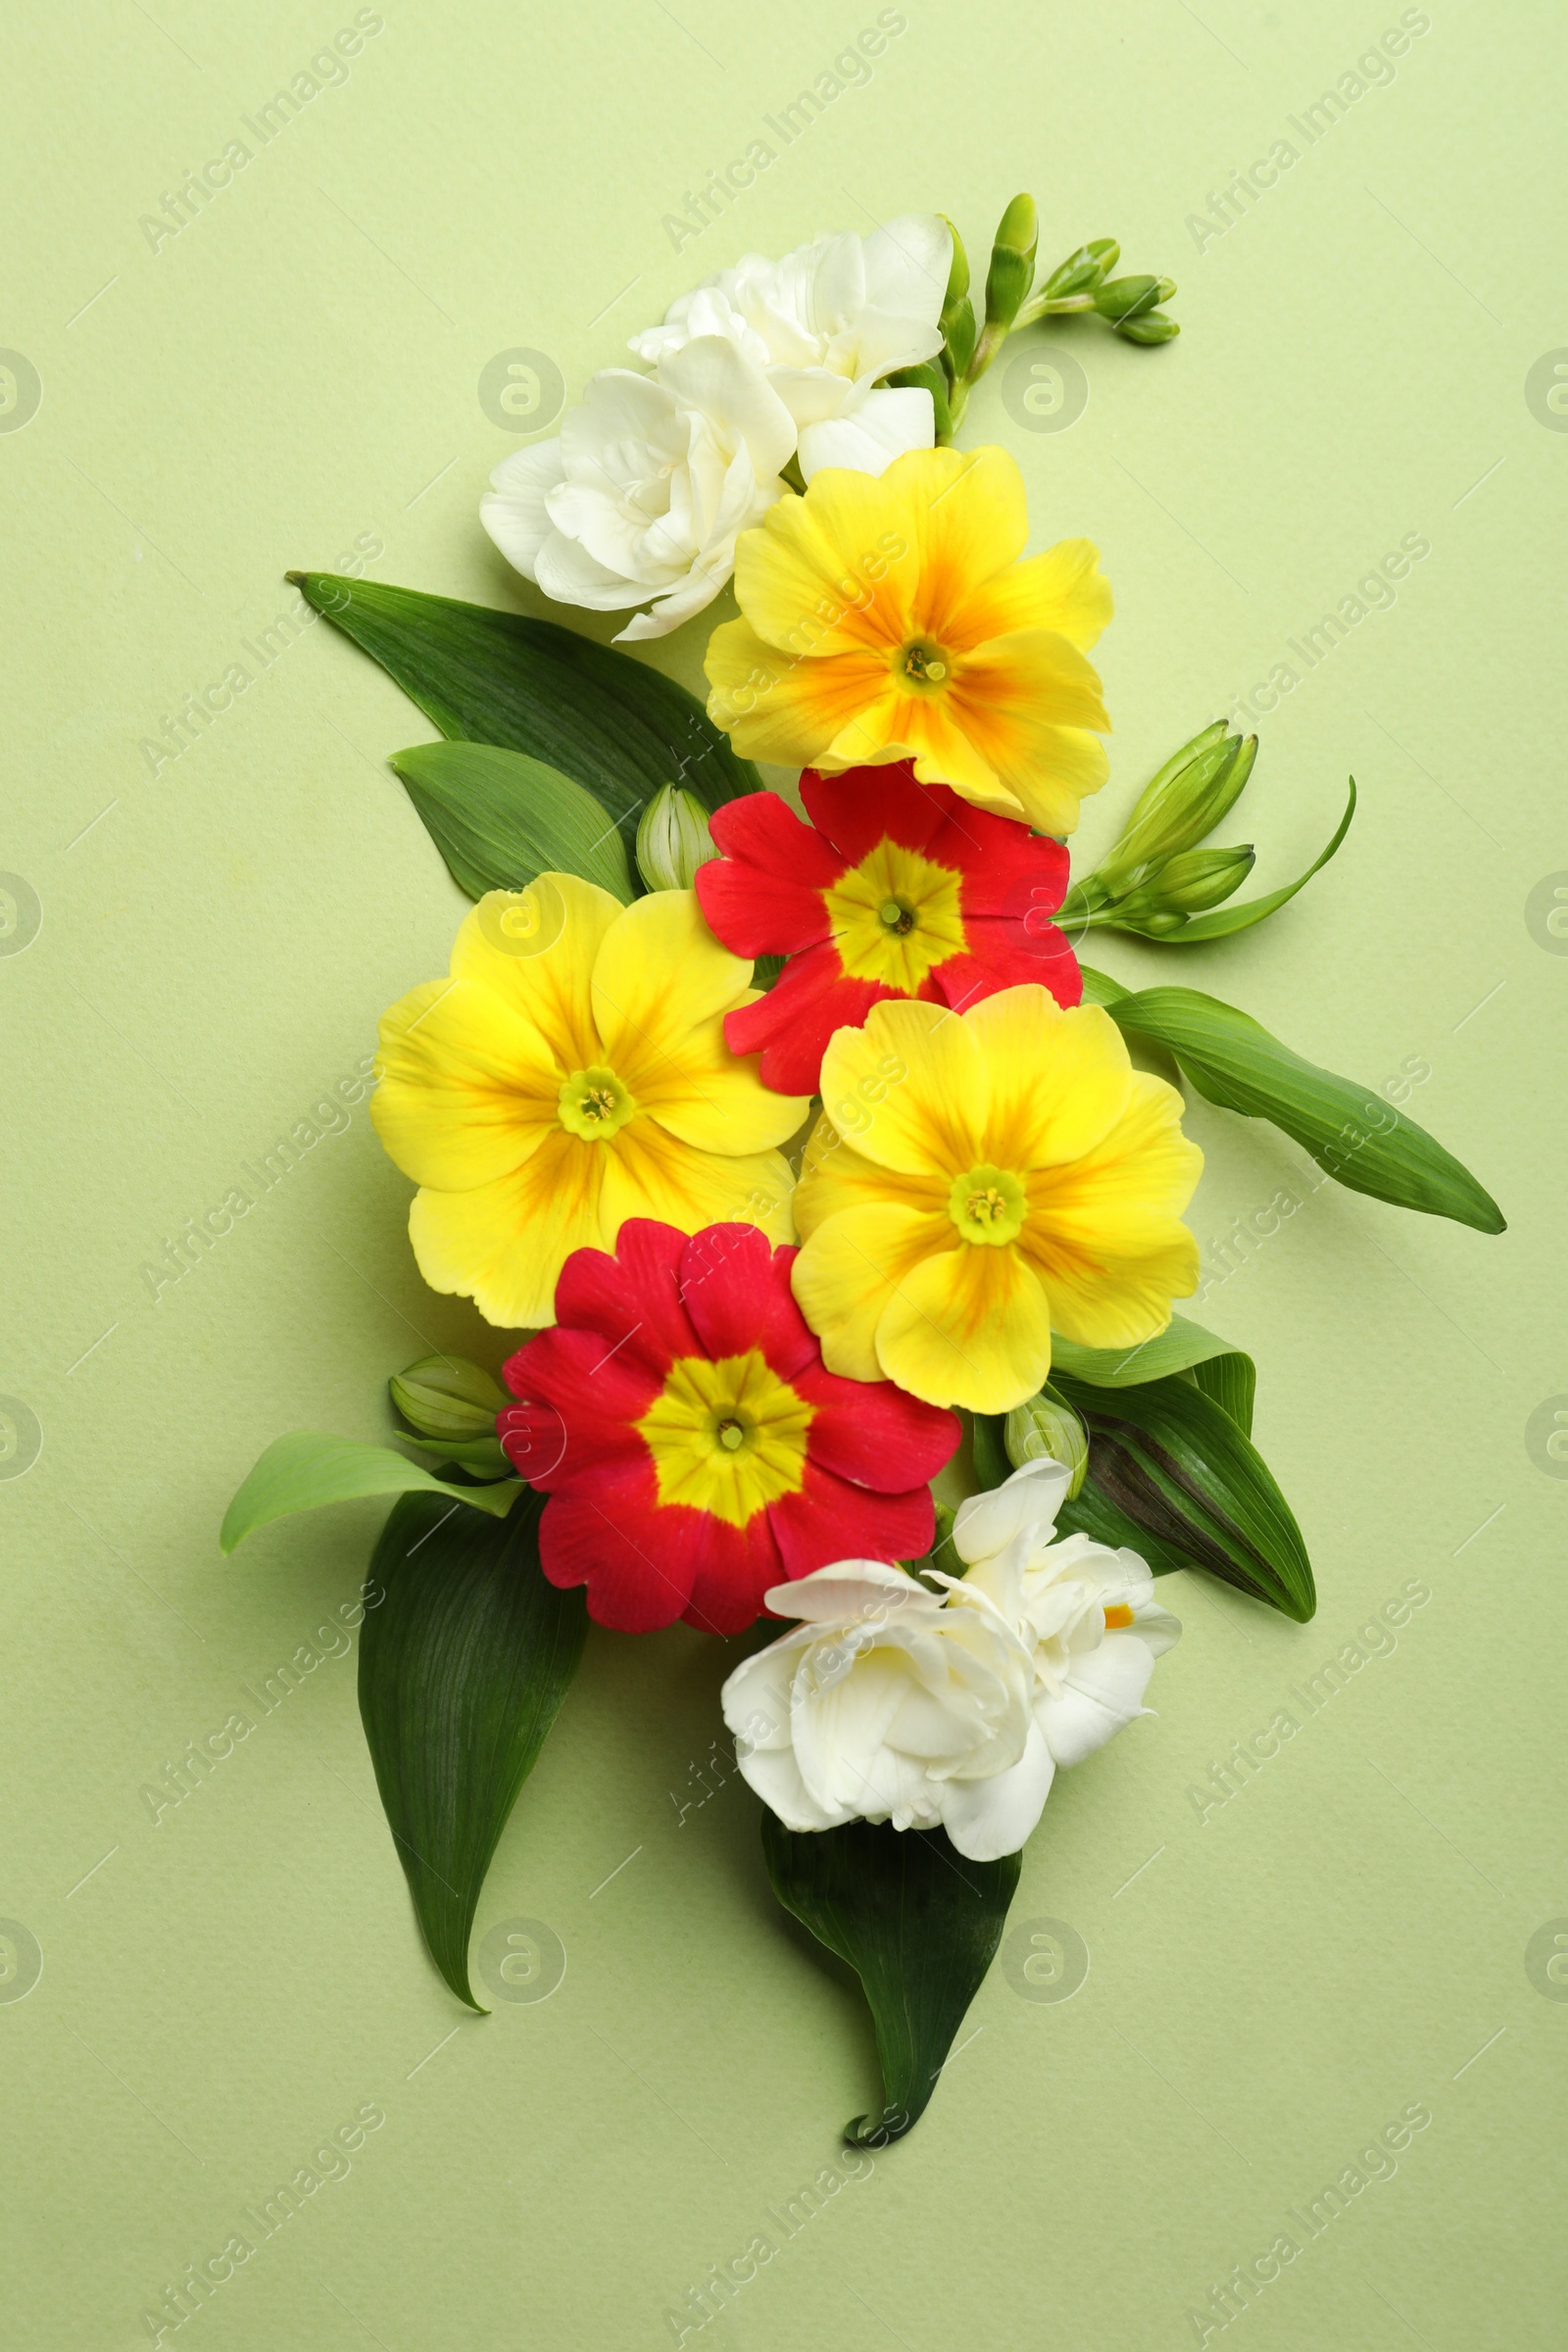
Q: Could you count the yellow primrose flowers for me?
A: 3